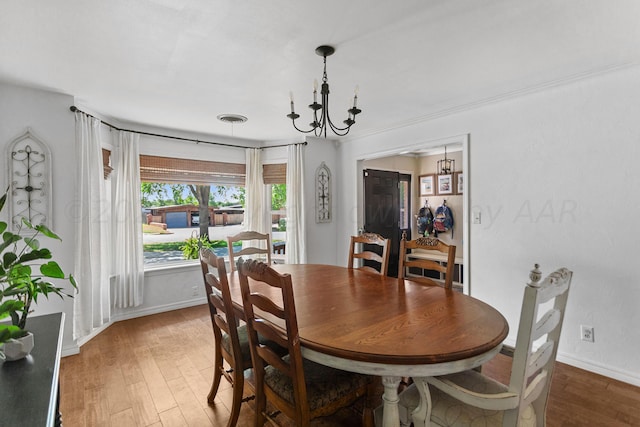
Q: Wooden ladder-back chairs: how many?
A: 6